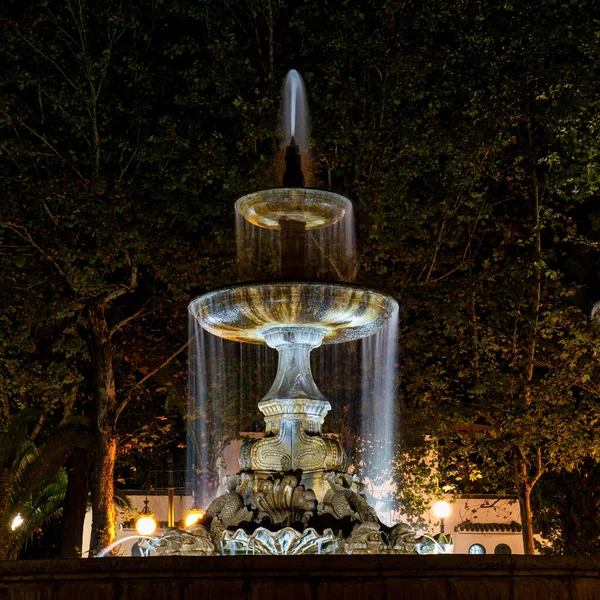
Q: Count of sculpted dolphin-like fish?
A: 4